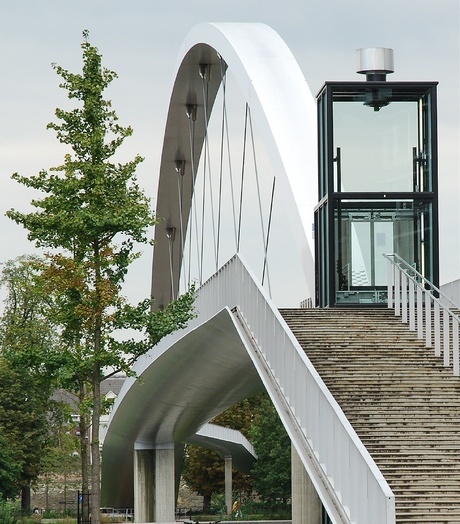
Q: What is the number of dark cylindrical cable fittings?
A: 4